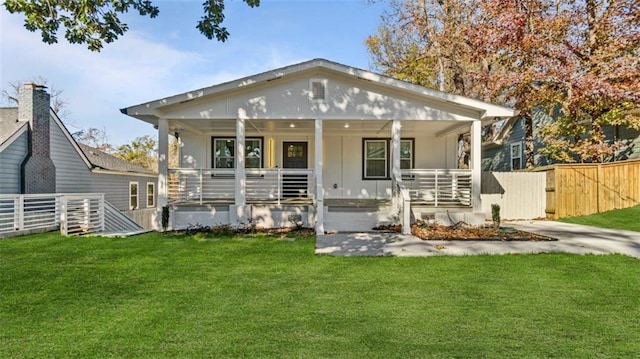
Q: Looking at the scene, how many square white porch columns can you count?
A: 5